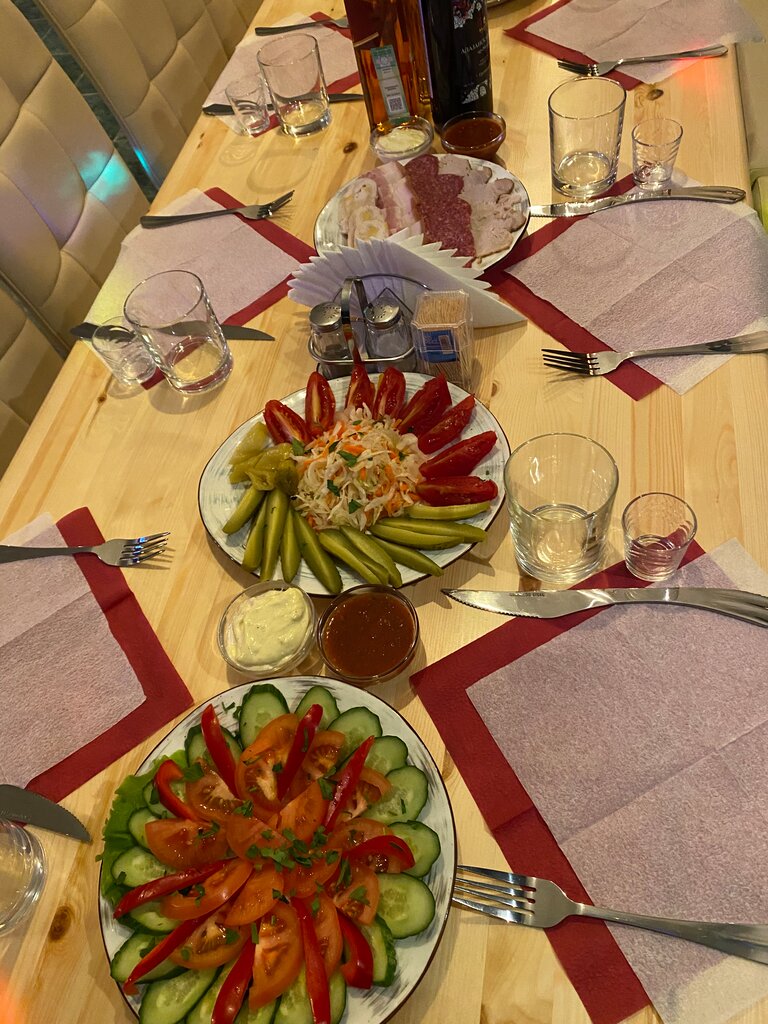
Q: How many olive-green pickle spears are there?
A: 11